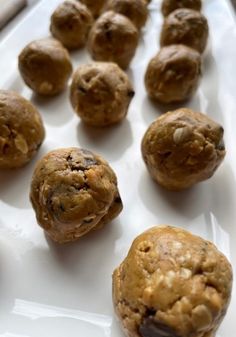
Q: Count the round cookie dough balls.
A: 13